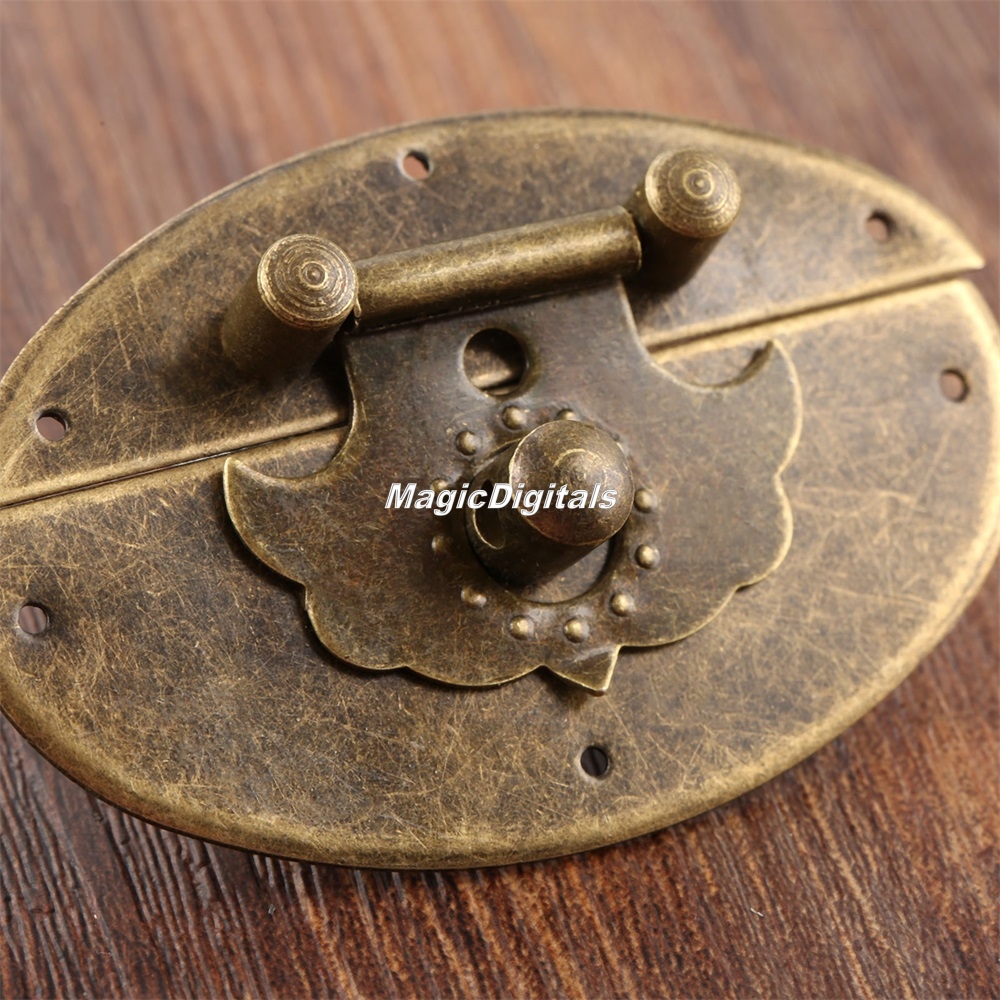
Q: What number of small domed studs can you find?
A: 11